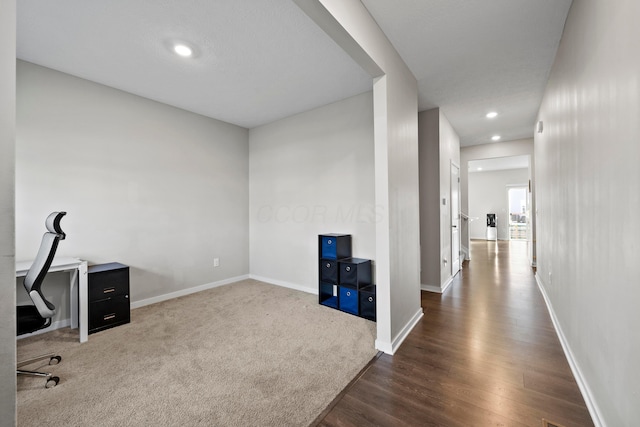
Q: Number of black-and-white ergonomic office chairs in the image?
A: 1